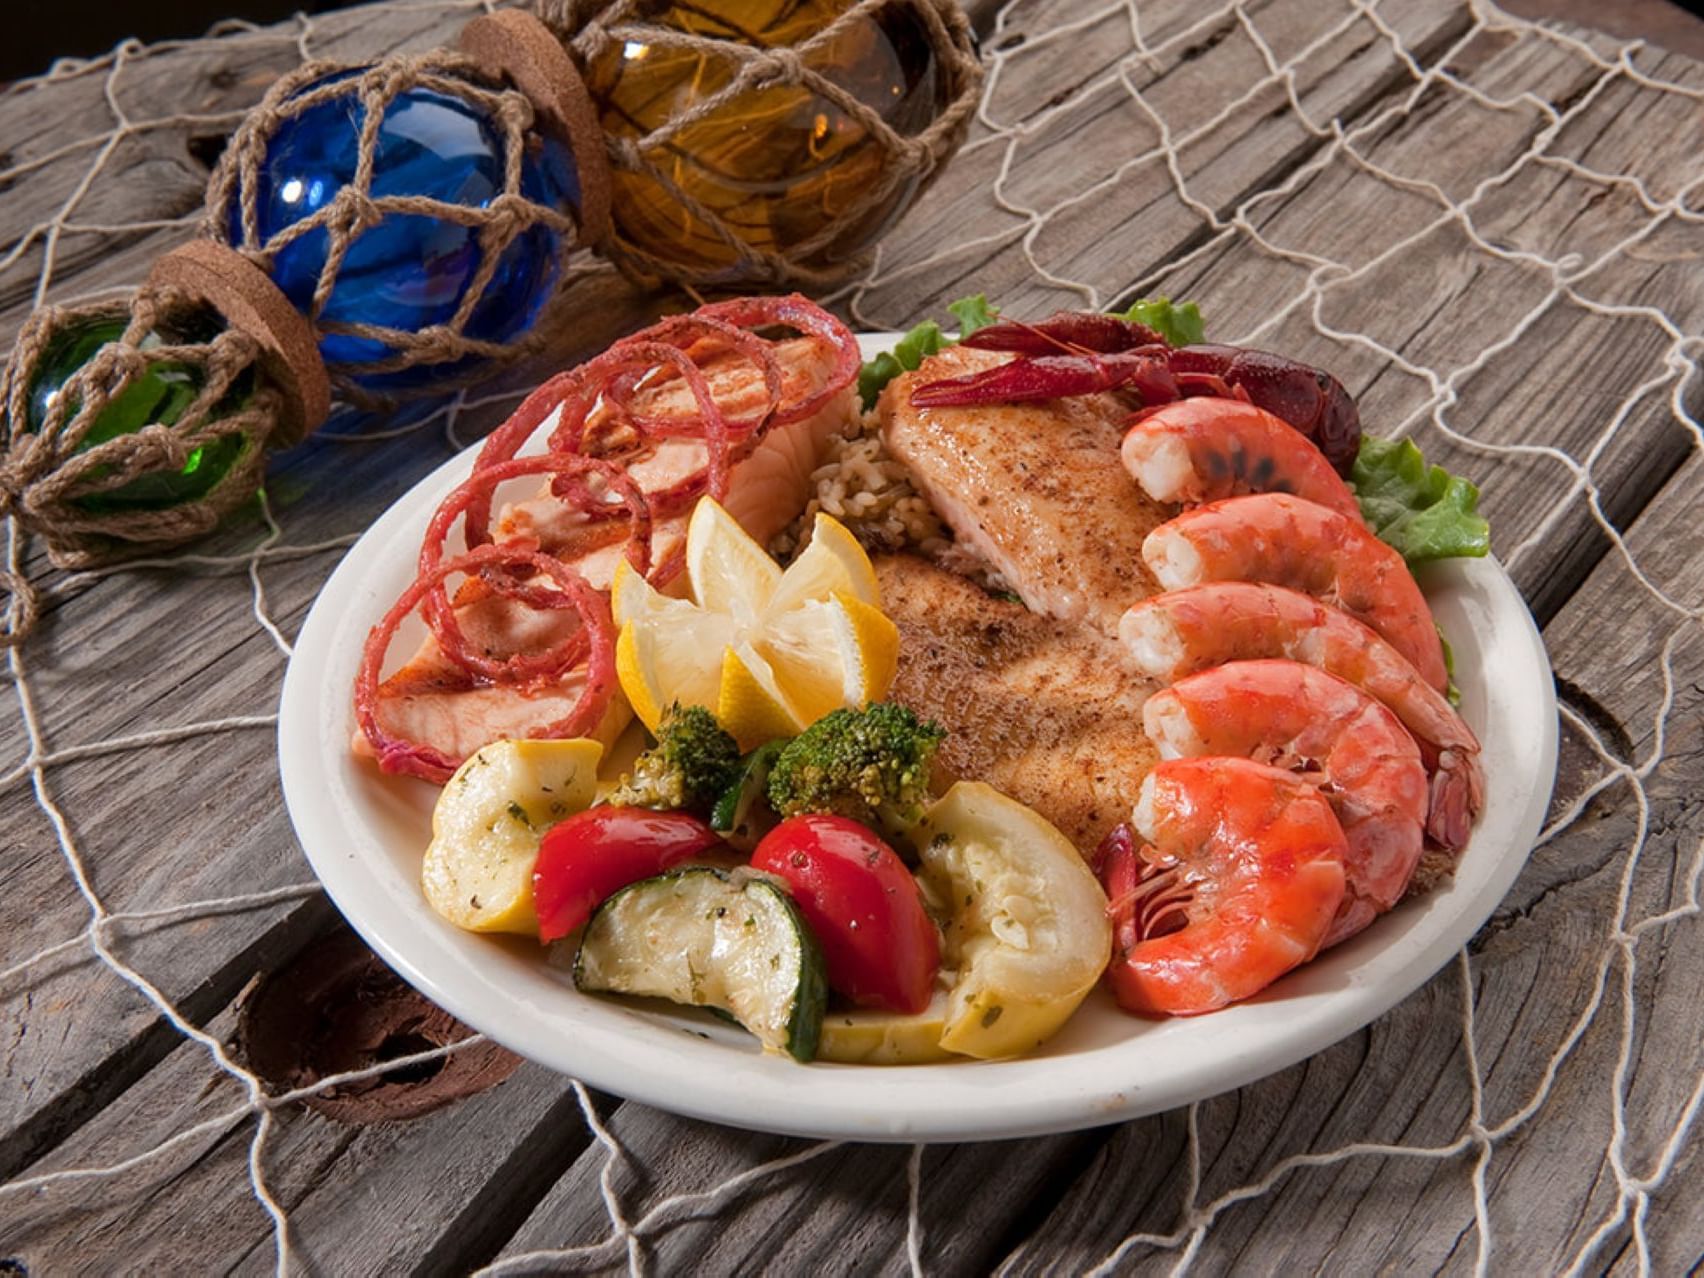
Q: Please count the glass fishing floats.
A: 3